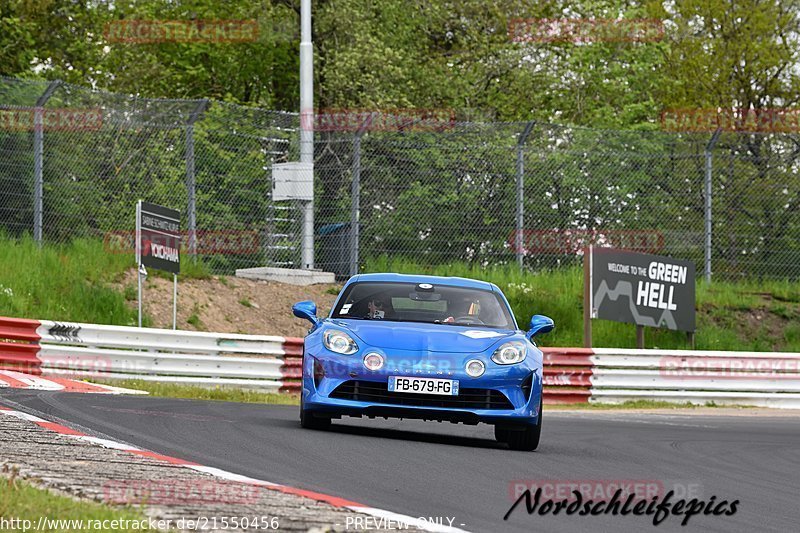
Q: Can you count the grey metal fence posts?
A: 5